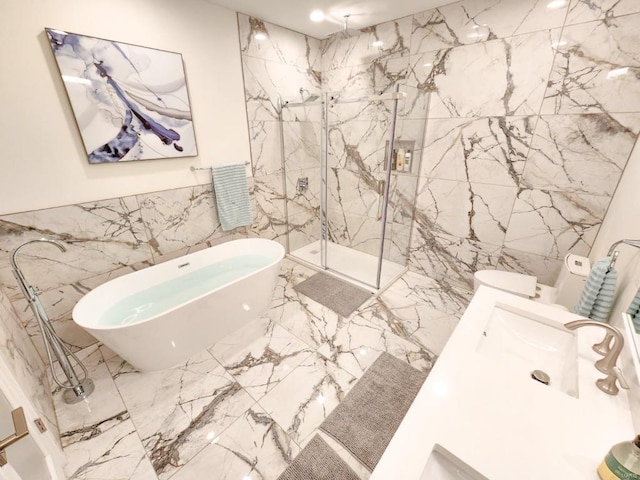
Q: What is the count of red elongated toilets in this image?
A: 0